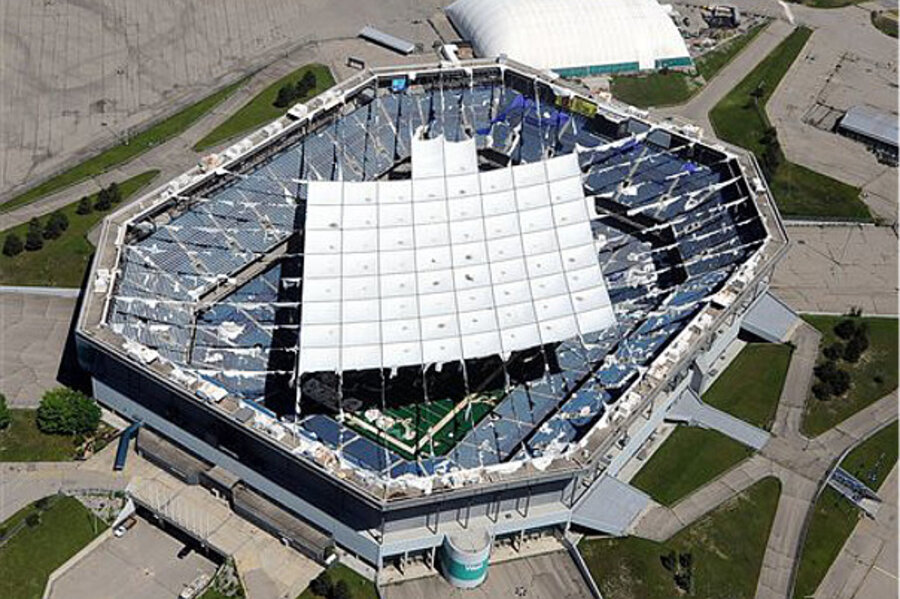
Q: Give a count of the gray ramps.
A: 3